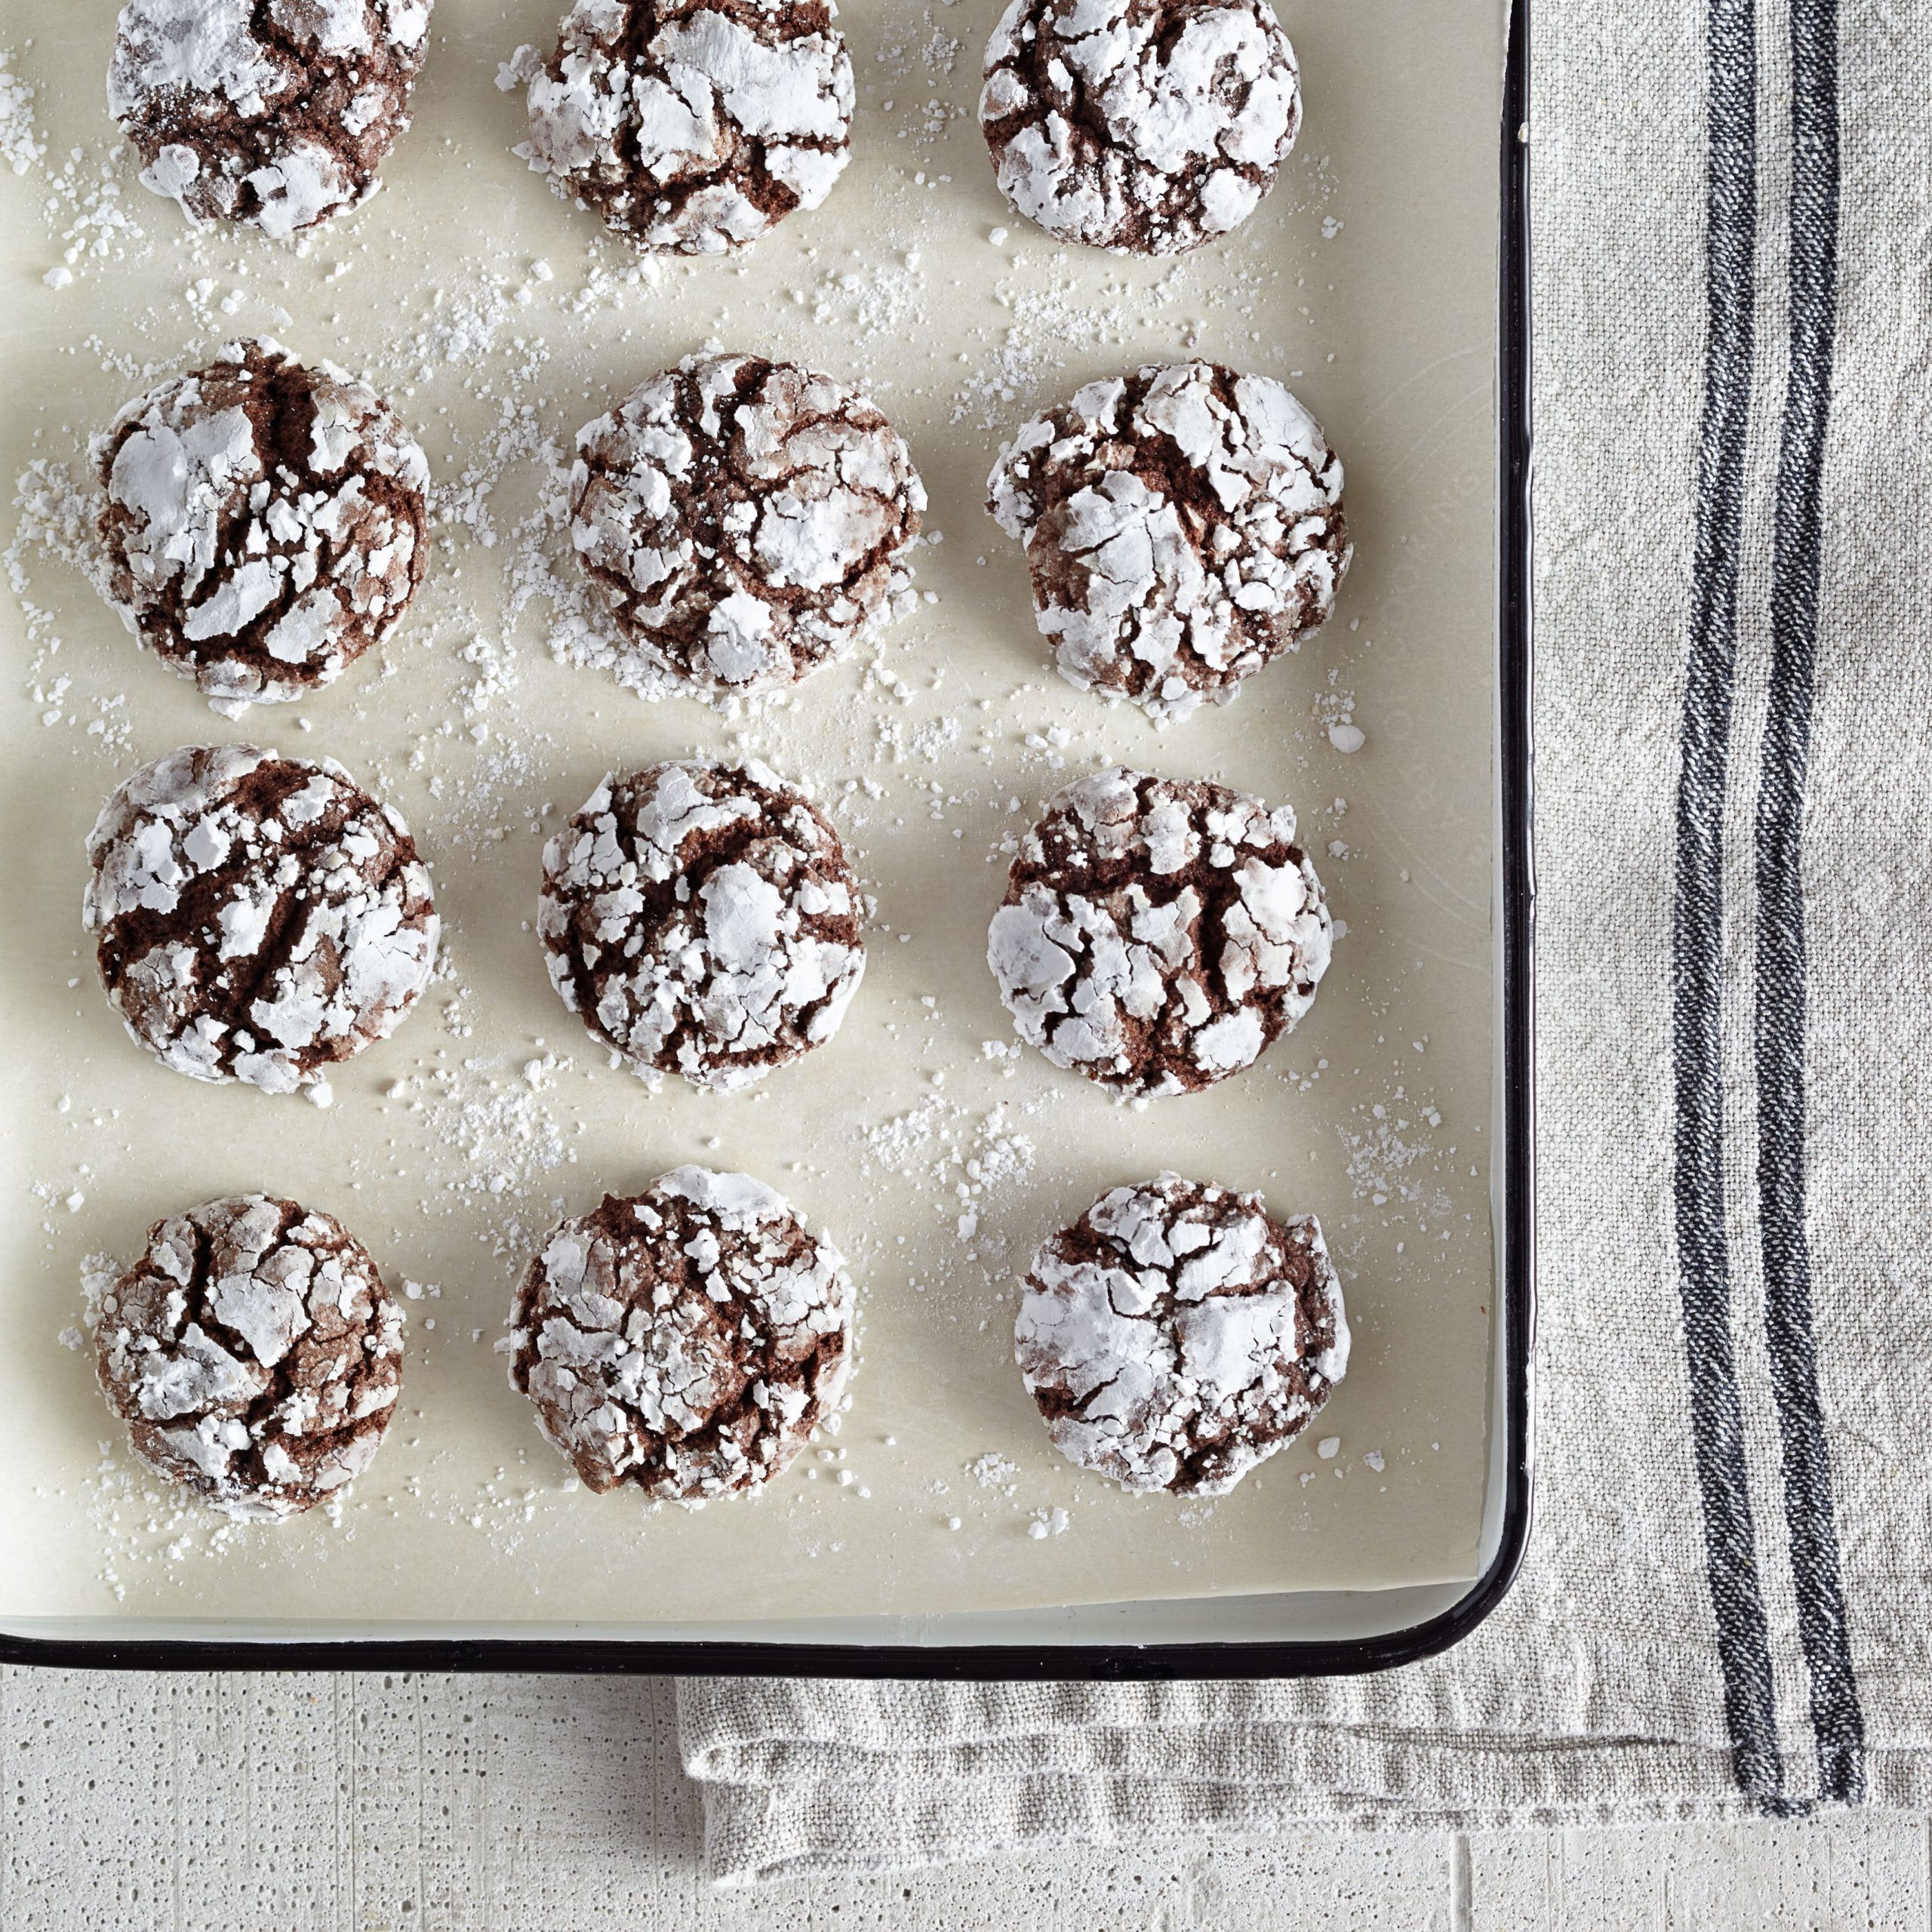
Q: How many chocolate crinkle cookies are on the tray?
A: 12